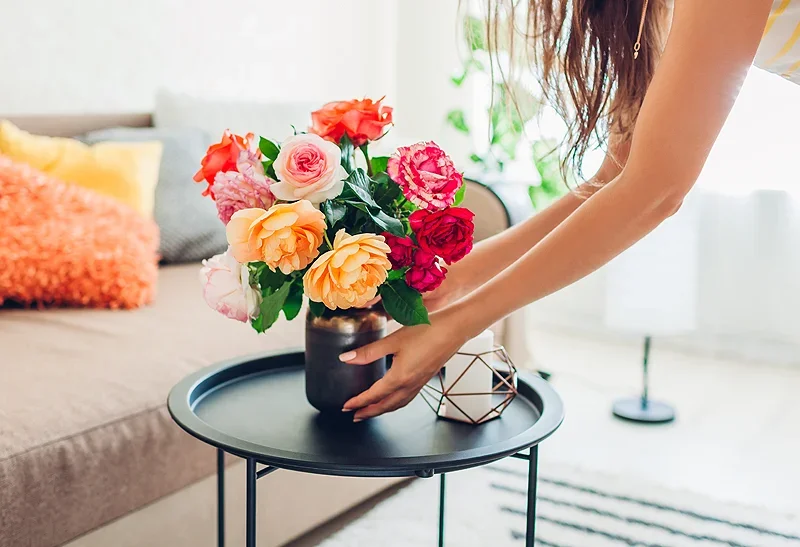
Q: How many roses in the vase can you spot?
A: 11